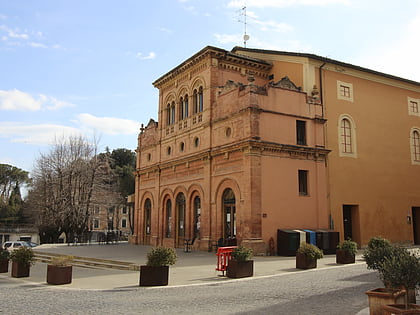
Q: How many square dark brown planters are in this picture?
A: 7